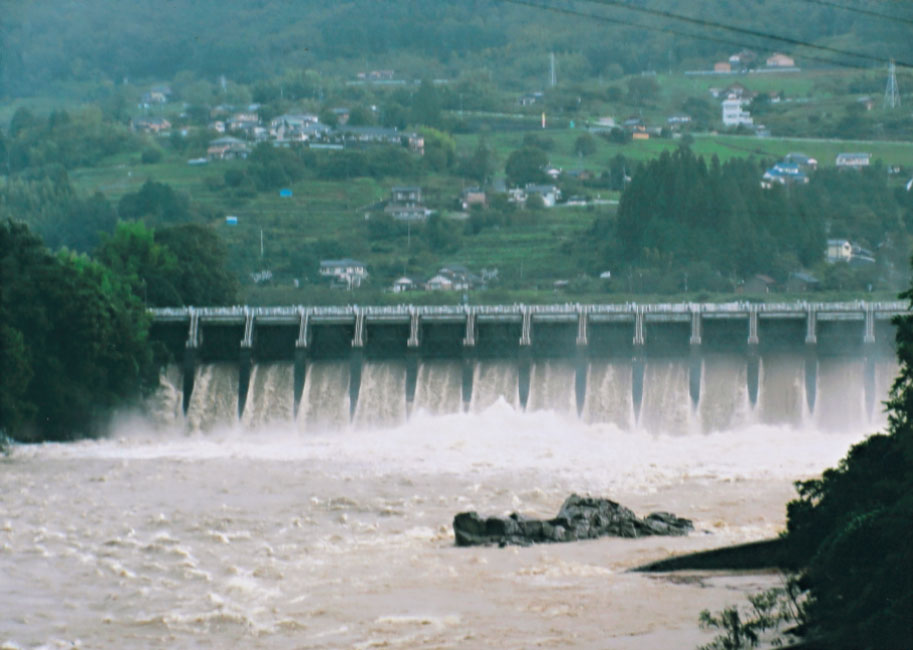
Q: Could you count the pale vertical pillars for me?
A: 13